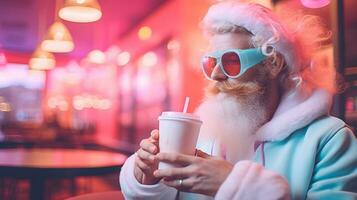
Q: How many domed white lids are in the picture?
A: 1